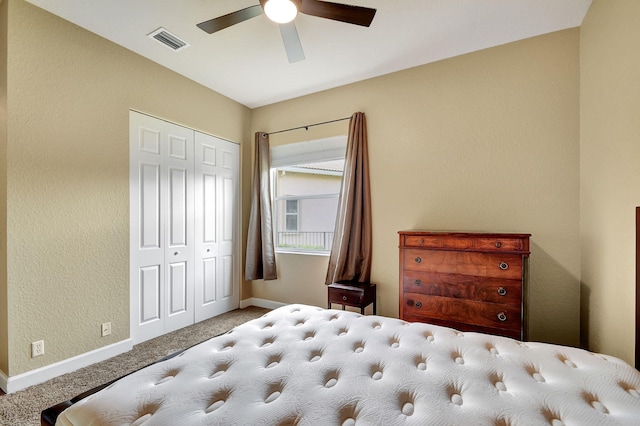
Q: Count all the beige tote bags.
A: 0